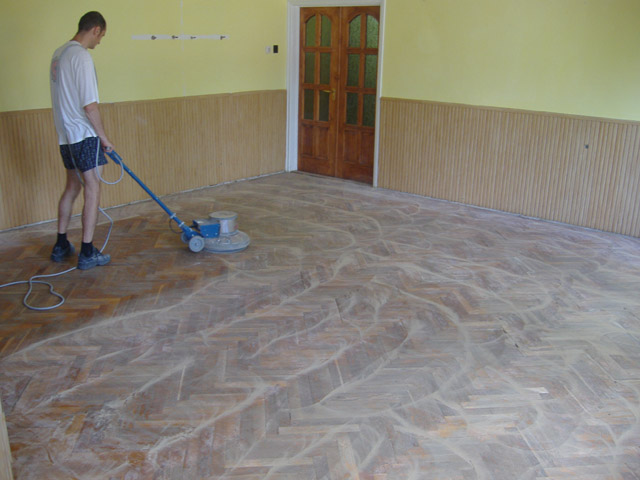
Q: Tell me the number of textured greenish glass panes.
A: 12